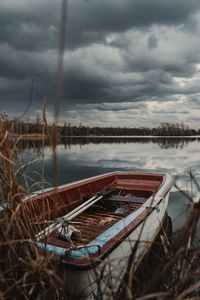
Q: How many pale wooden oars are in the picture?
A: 2